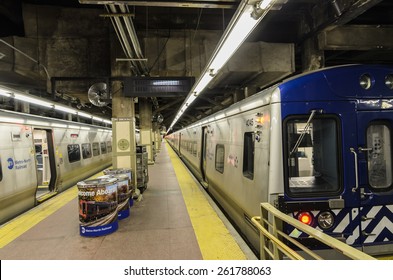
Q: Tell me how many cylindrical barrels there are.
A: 3